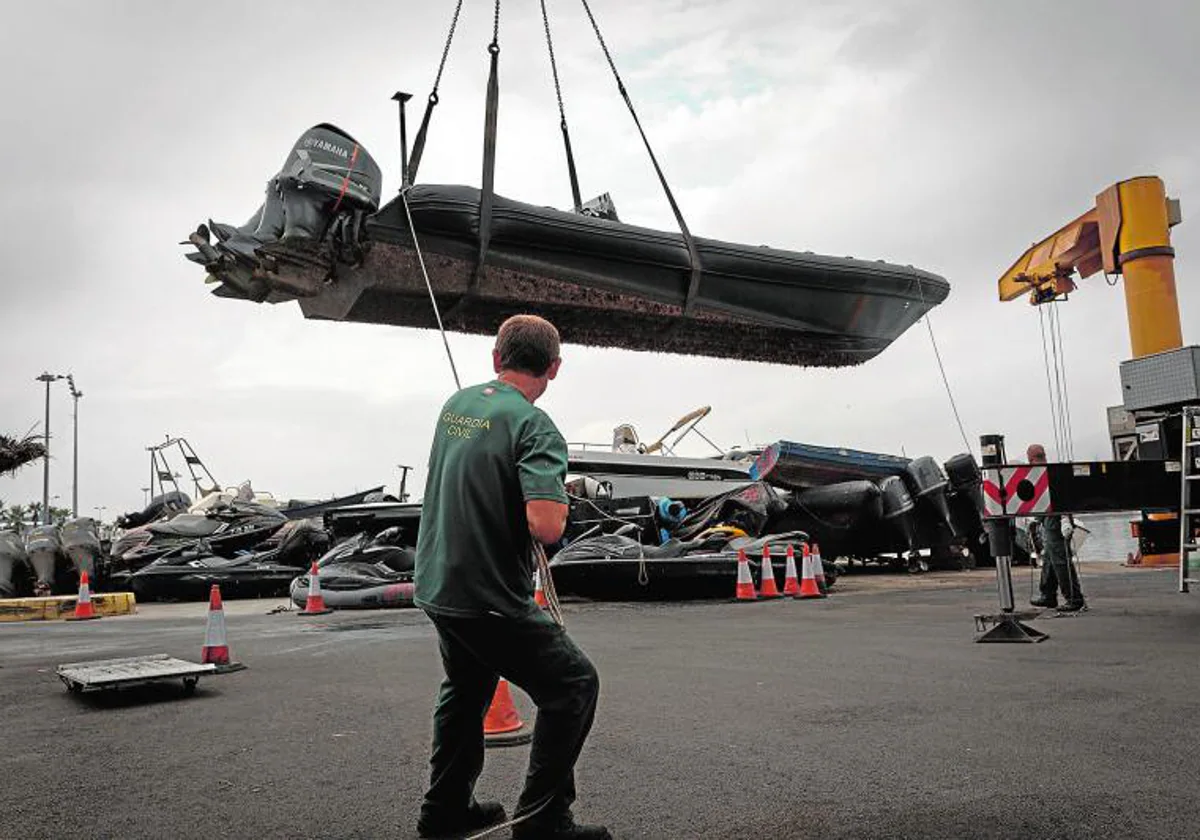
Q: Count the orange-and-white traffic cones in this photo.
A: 10